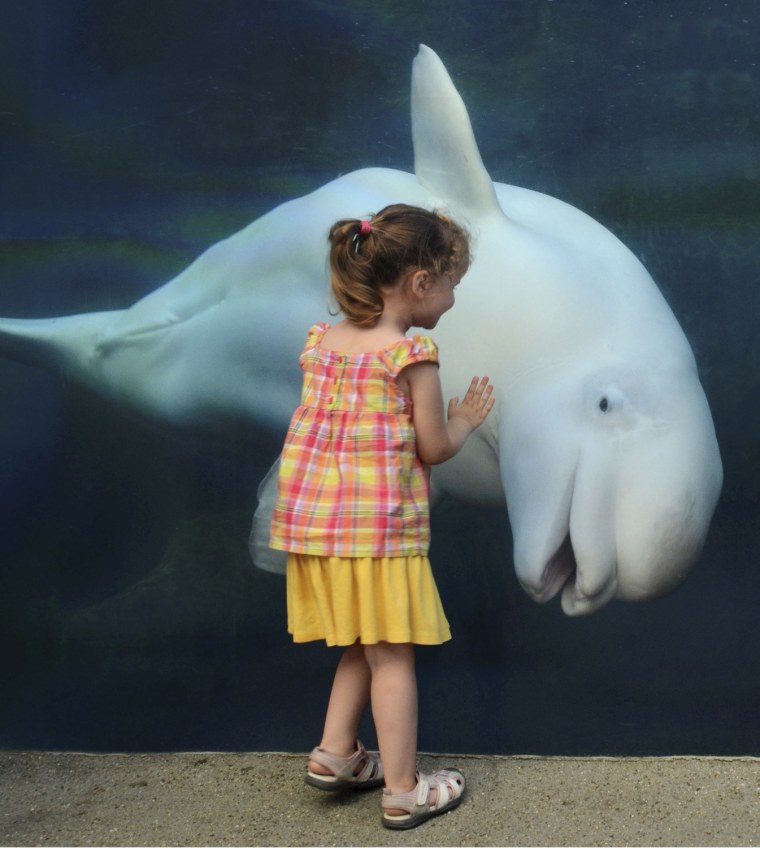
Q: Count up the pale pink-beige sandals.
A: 2